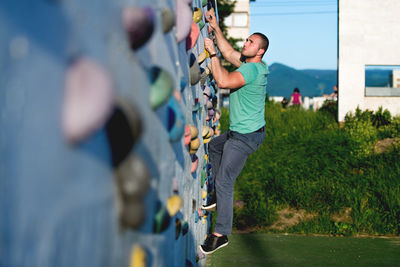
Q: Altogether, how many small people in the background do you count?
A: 2